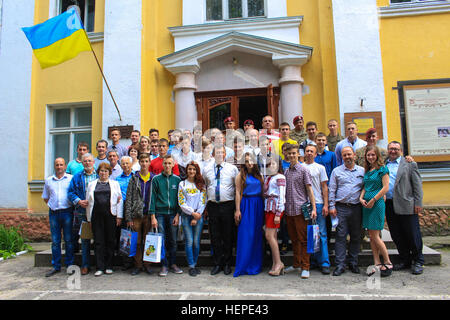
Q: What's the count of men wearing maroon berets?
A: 4